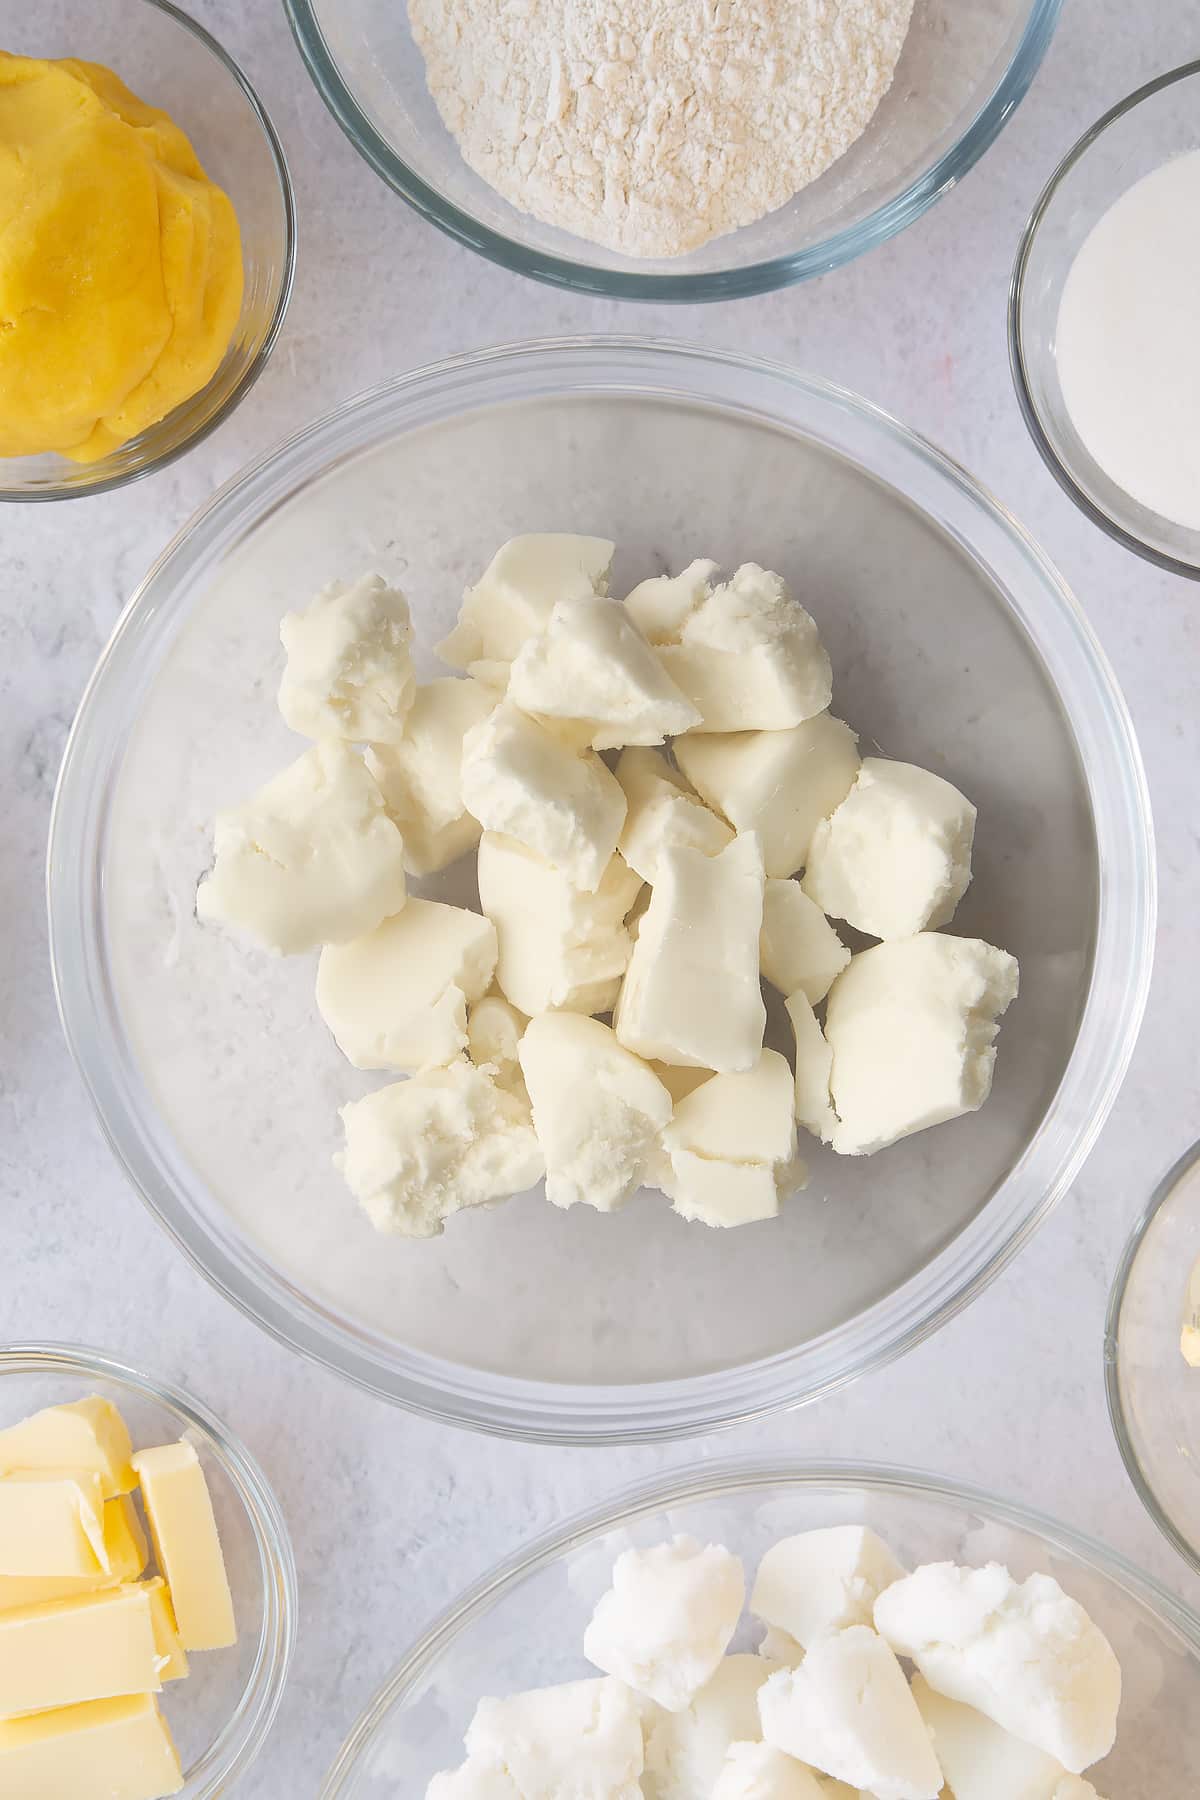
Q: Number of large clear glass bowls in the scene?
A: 3